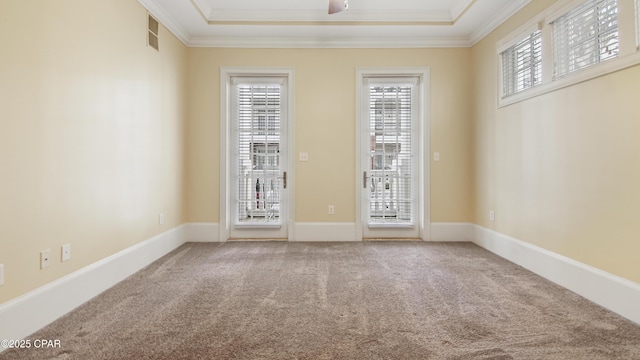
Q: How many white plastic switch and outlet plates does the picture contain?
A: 8